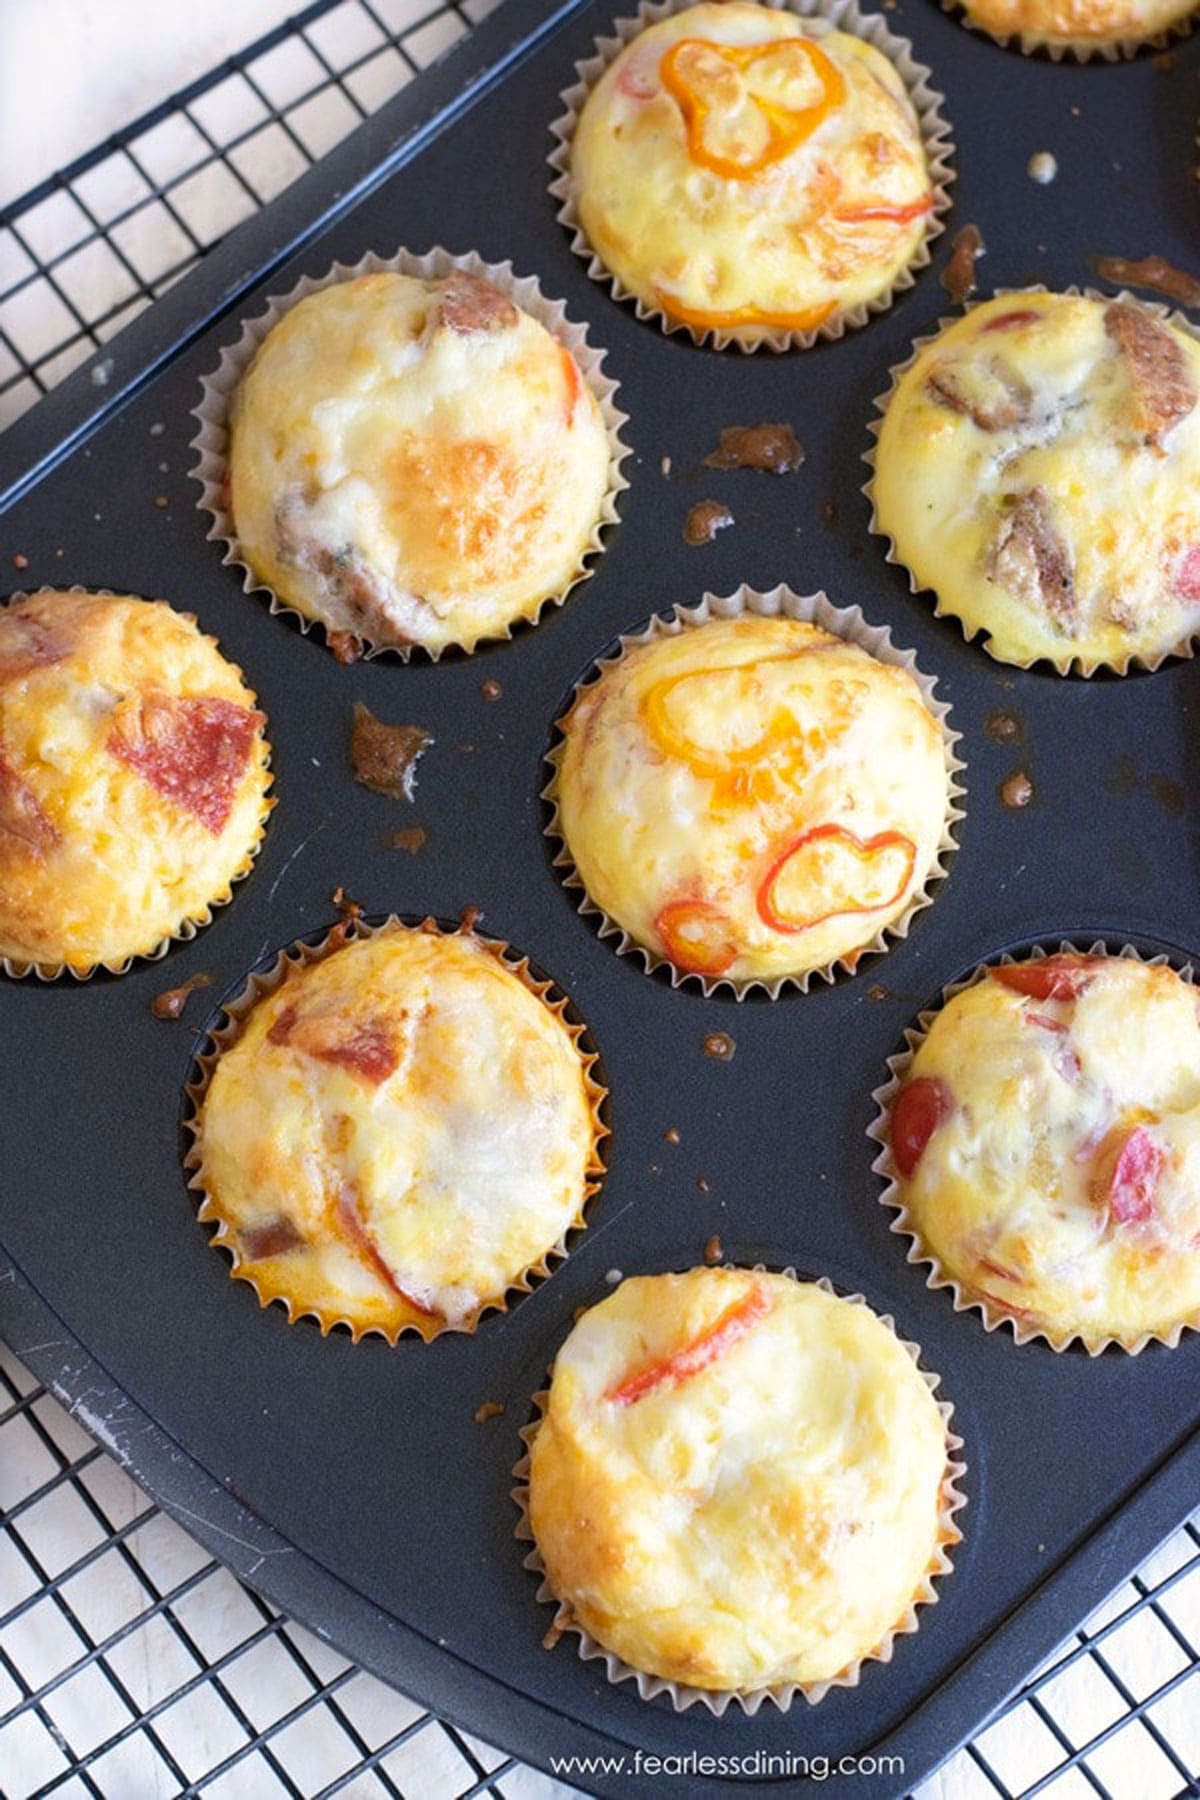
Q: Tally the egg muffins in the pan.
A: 9